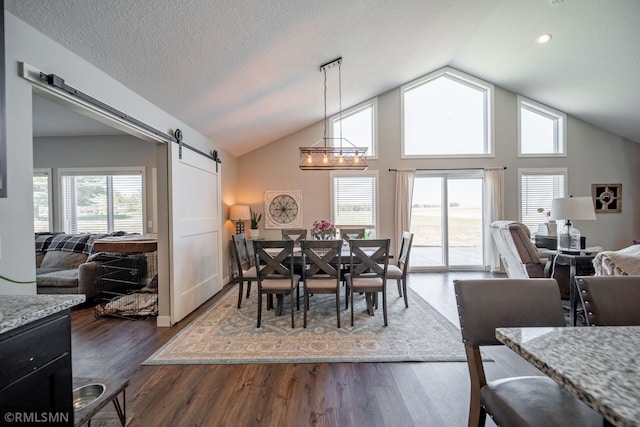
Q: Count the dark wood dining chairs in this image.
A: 7